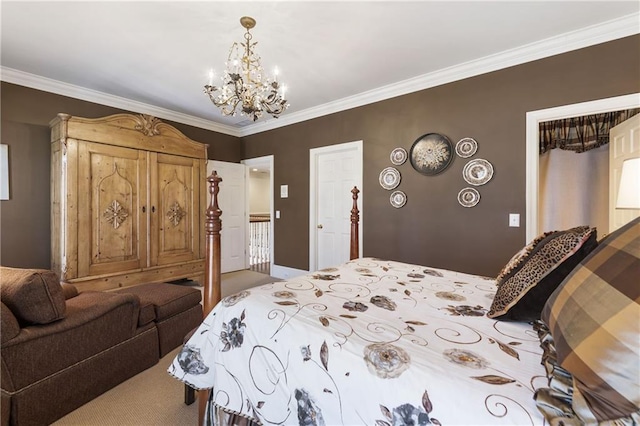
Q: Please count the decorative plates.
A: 7